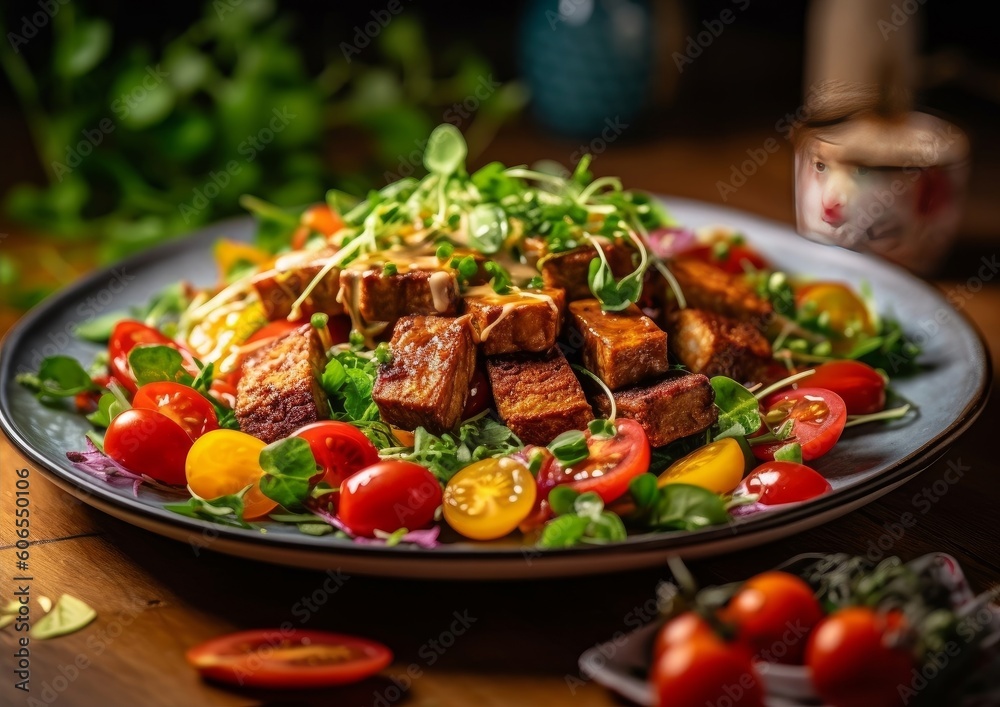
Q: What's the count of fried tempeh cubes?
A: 11